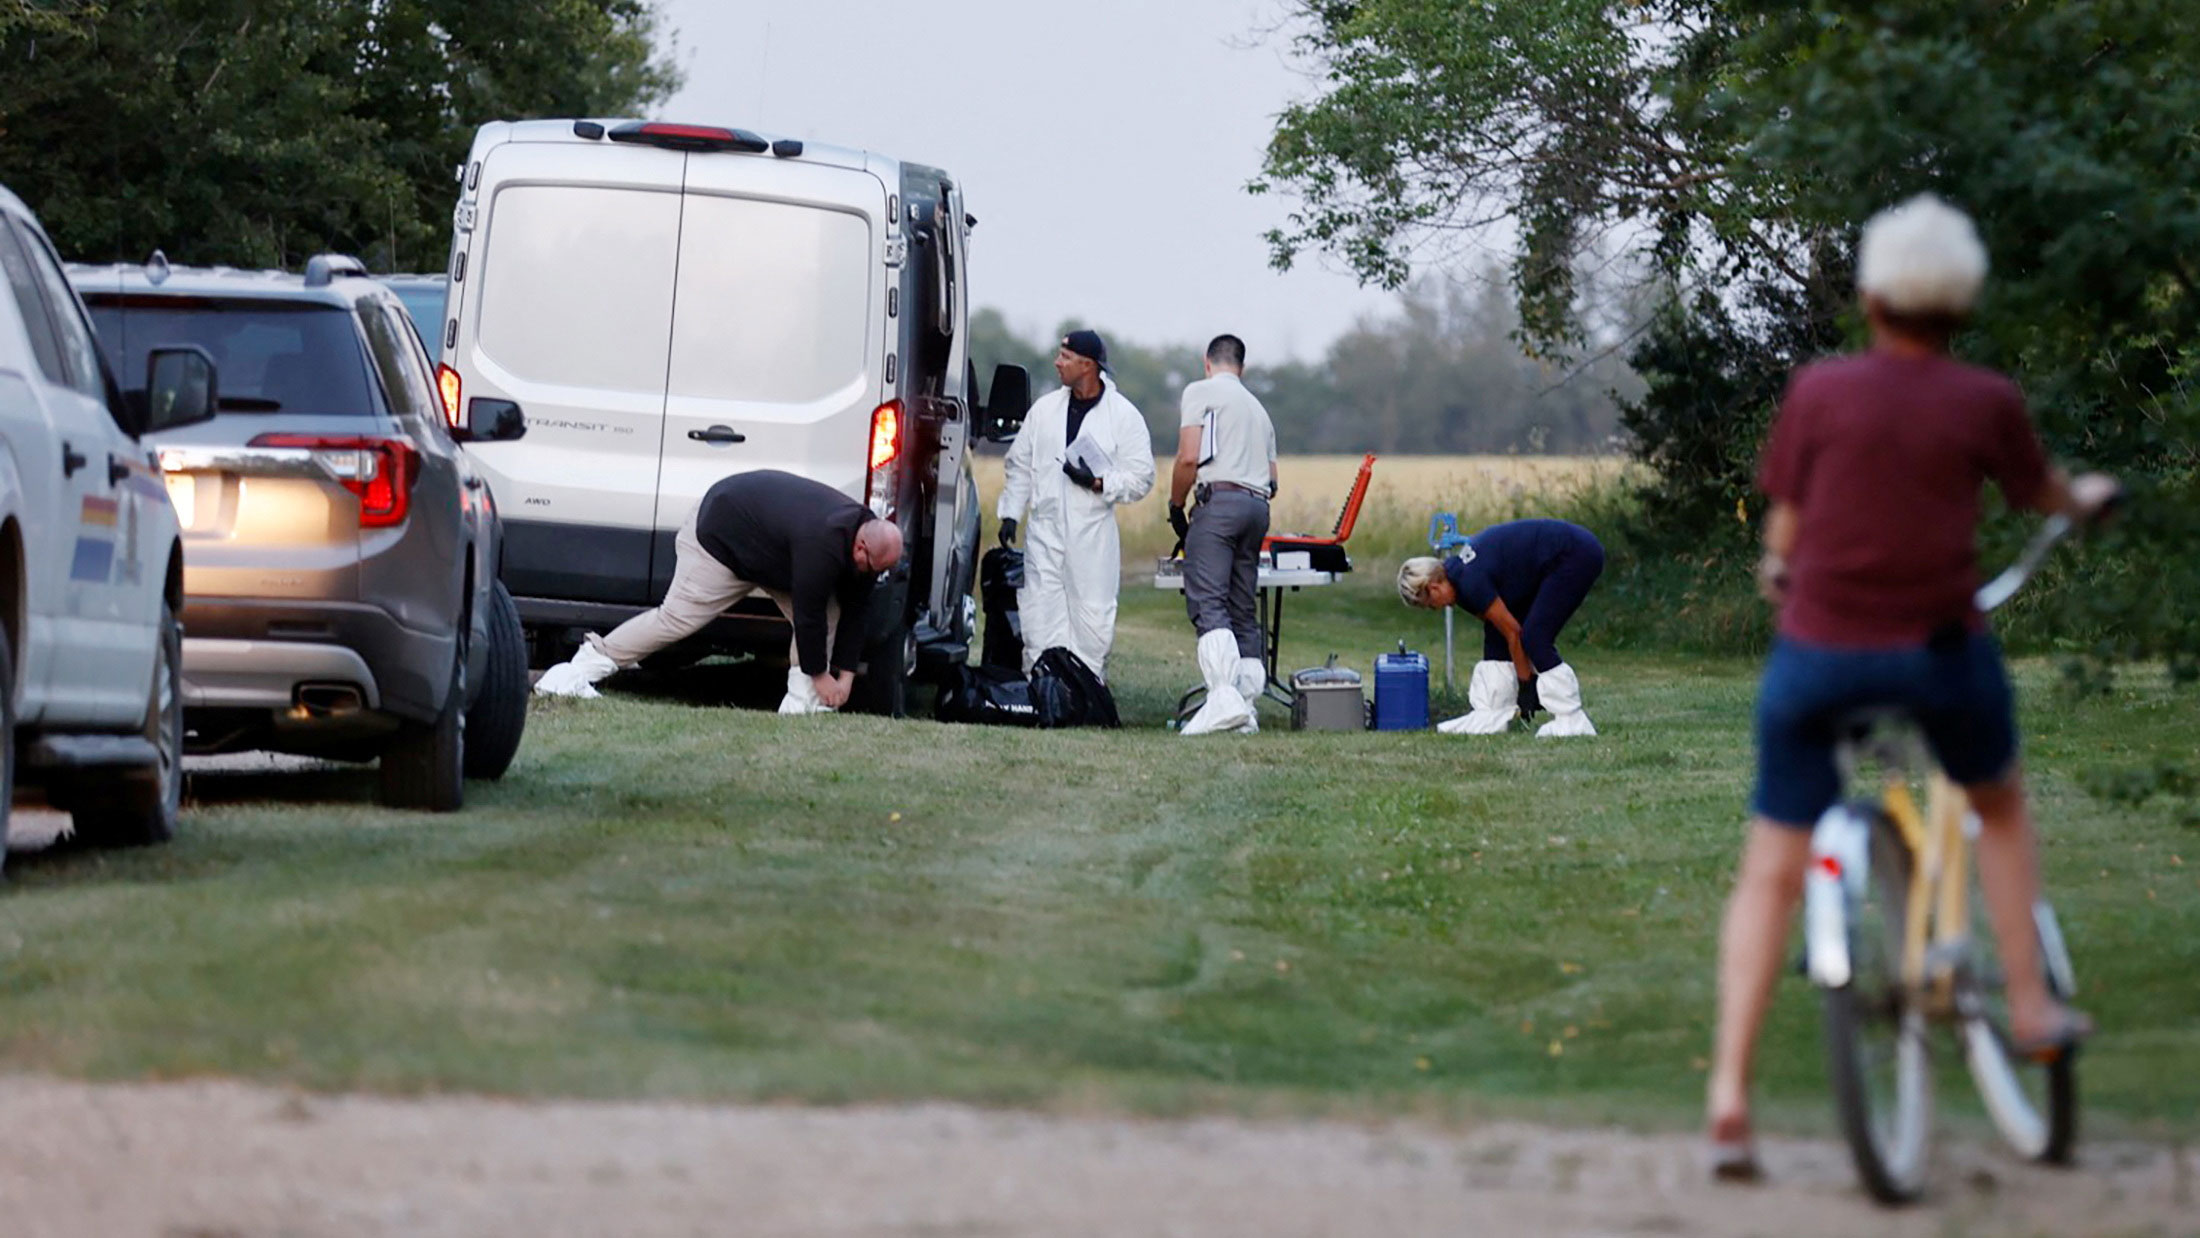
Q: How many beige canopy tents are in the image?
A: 0